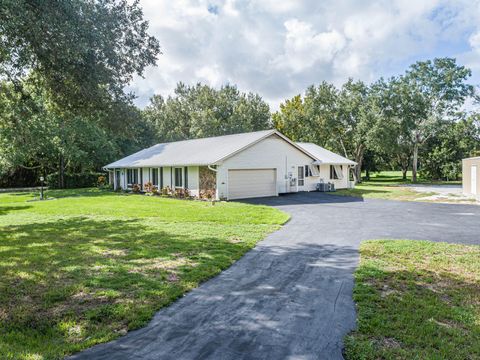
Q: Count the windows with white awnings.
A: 2